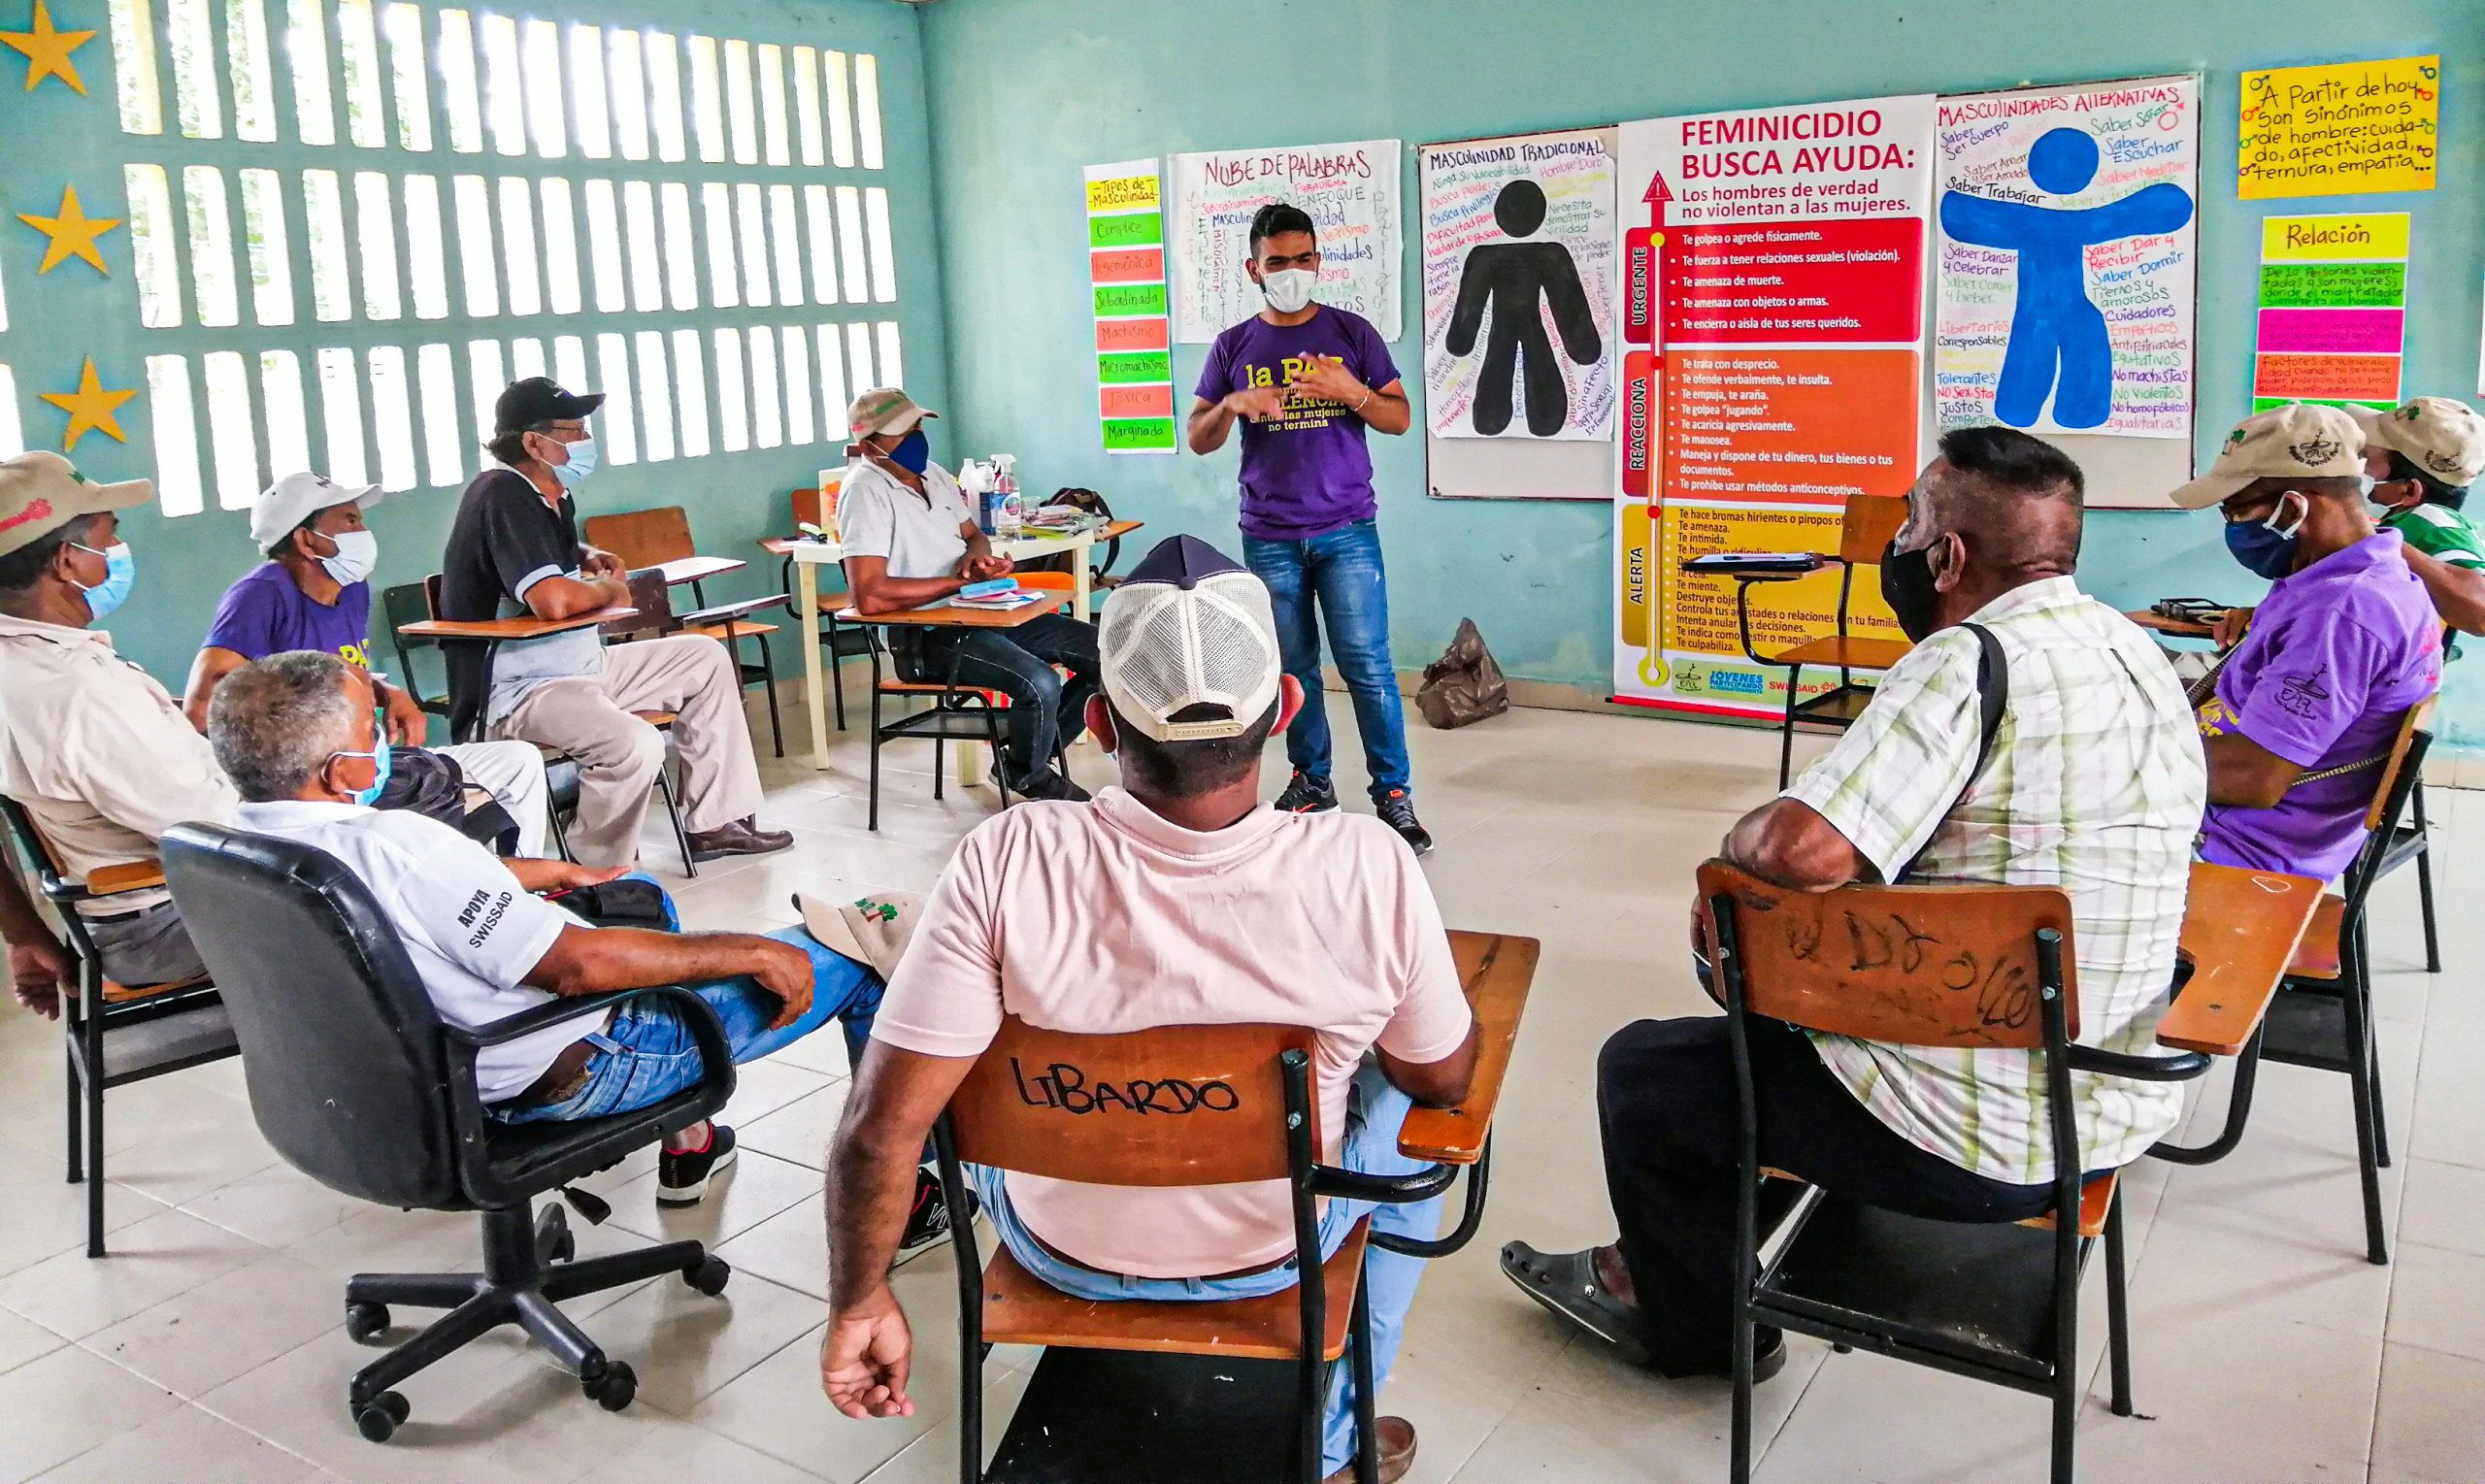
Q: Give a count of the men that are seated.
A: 9